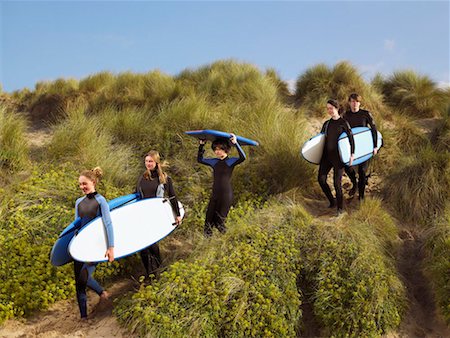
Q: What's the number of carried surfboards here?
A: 5